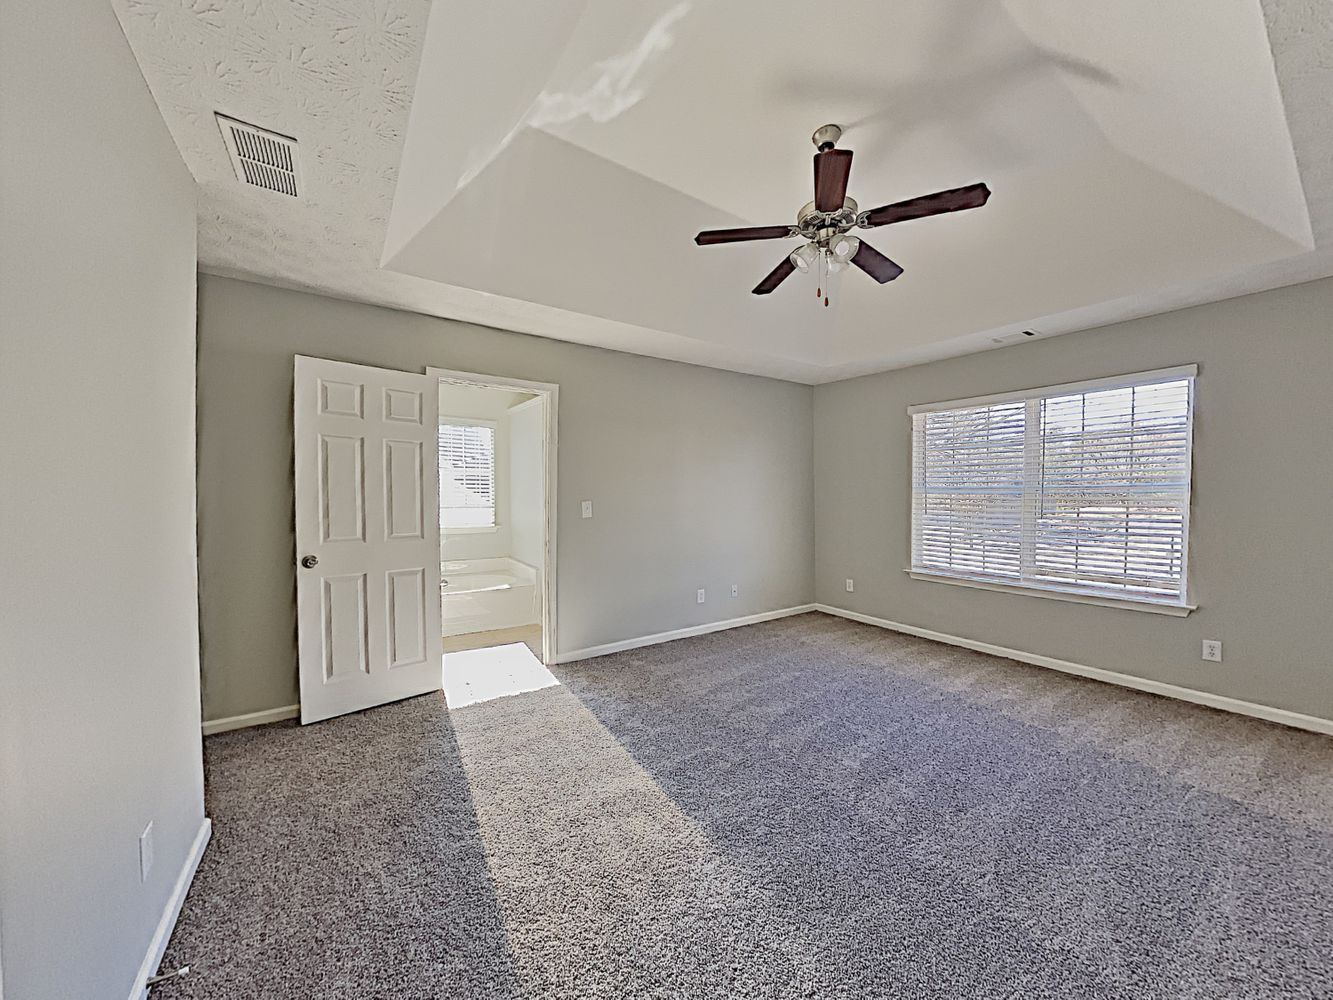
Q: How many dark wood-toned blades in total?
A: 5